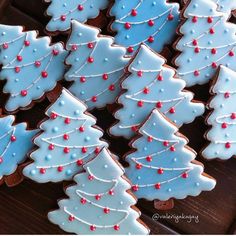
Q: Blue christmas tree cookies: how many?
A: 12